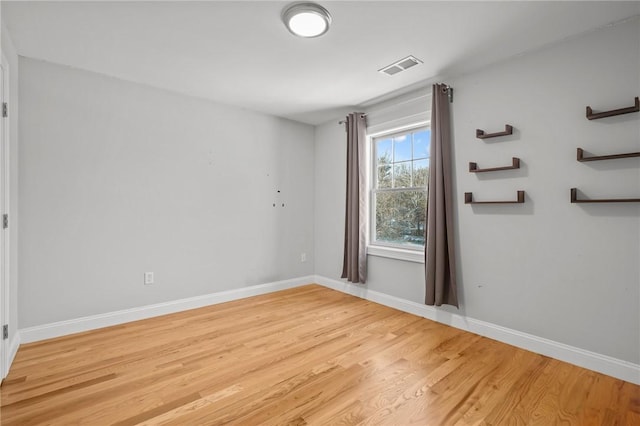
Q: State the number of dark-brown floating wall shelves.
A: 6